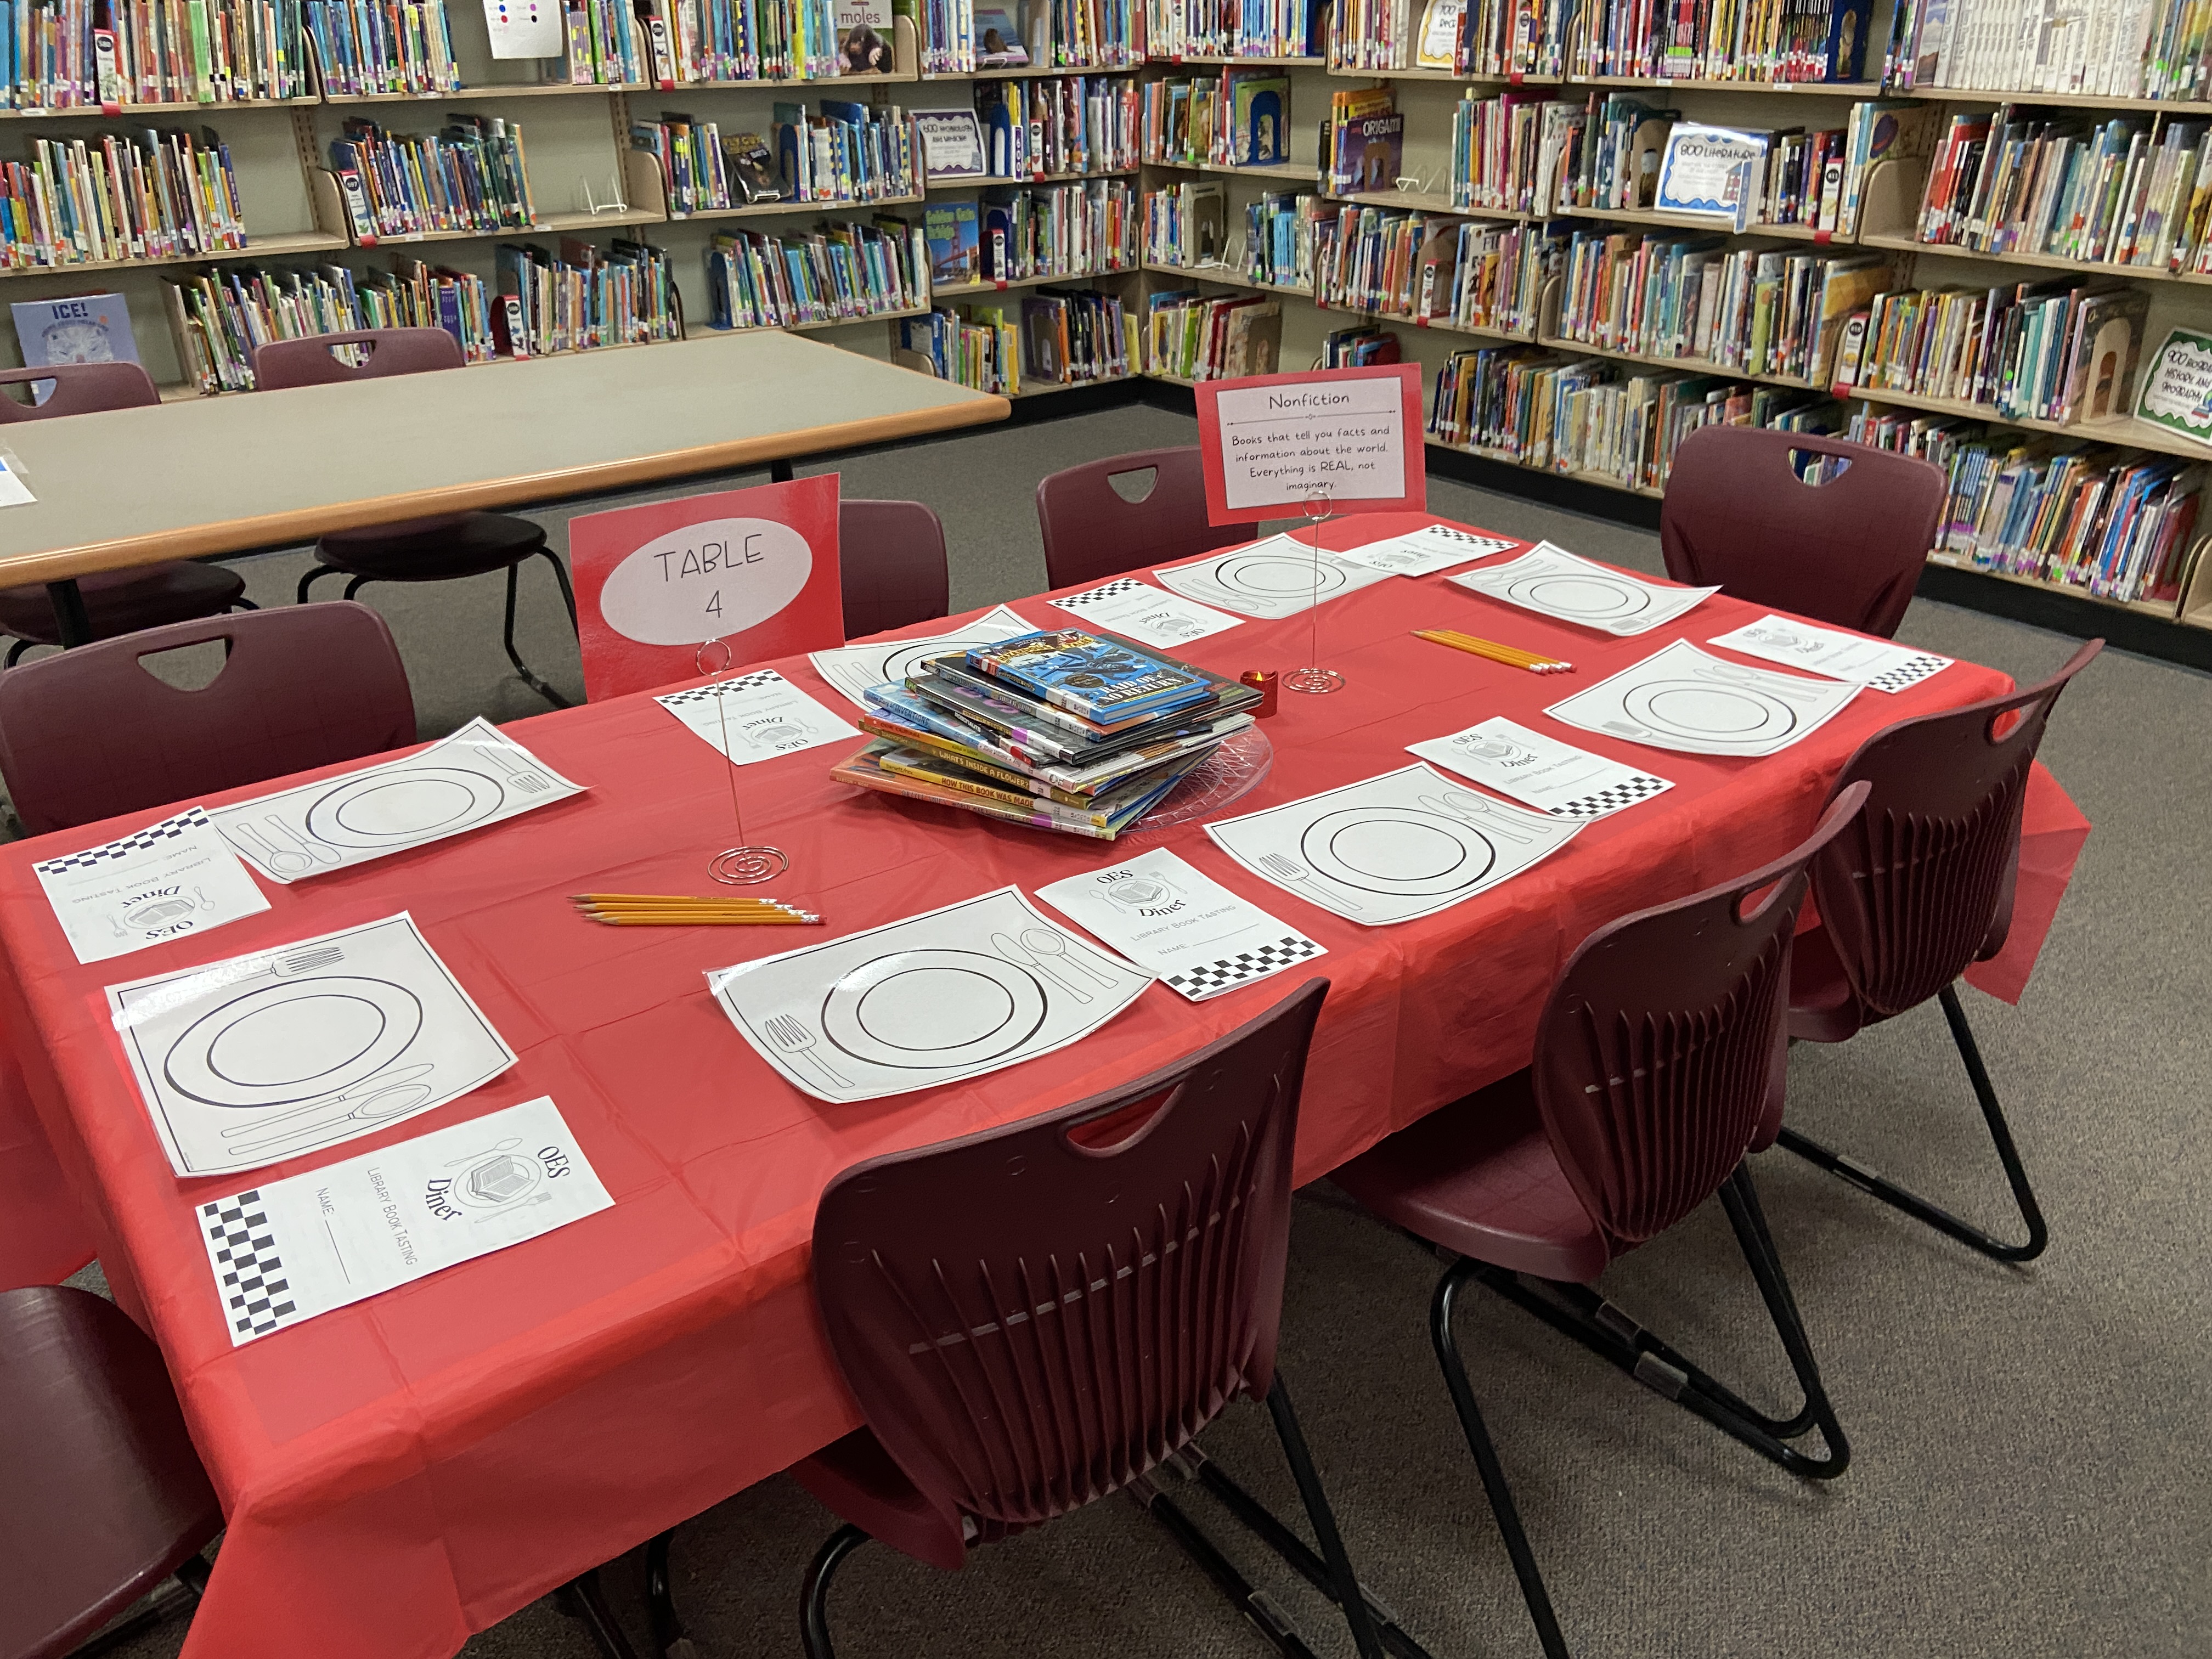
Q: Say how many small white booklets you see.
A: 8